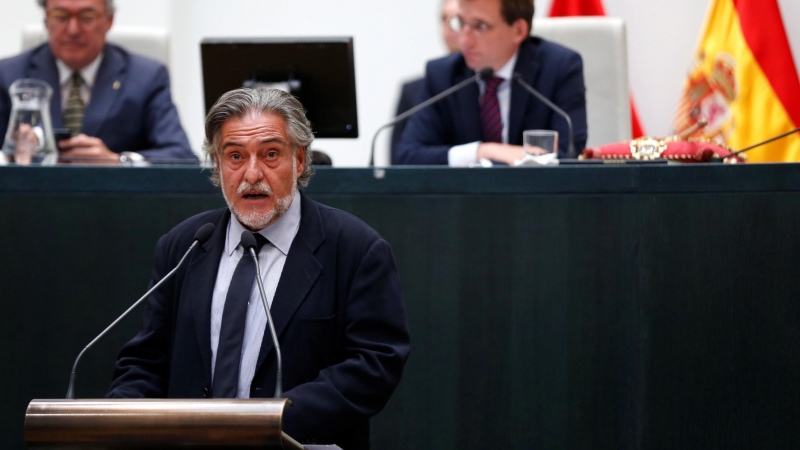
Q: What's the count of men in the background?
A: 3